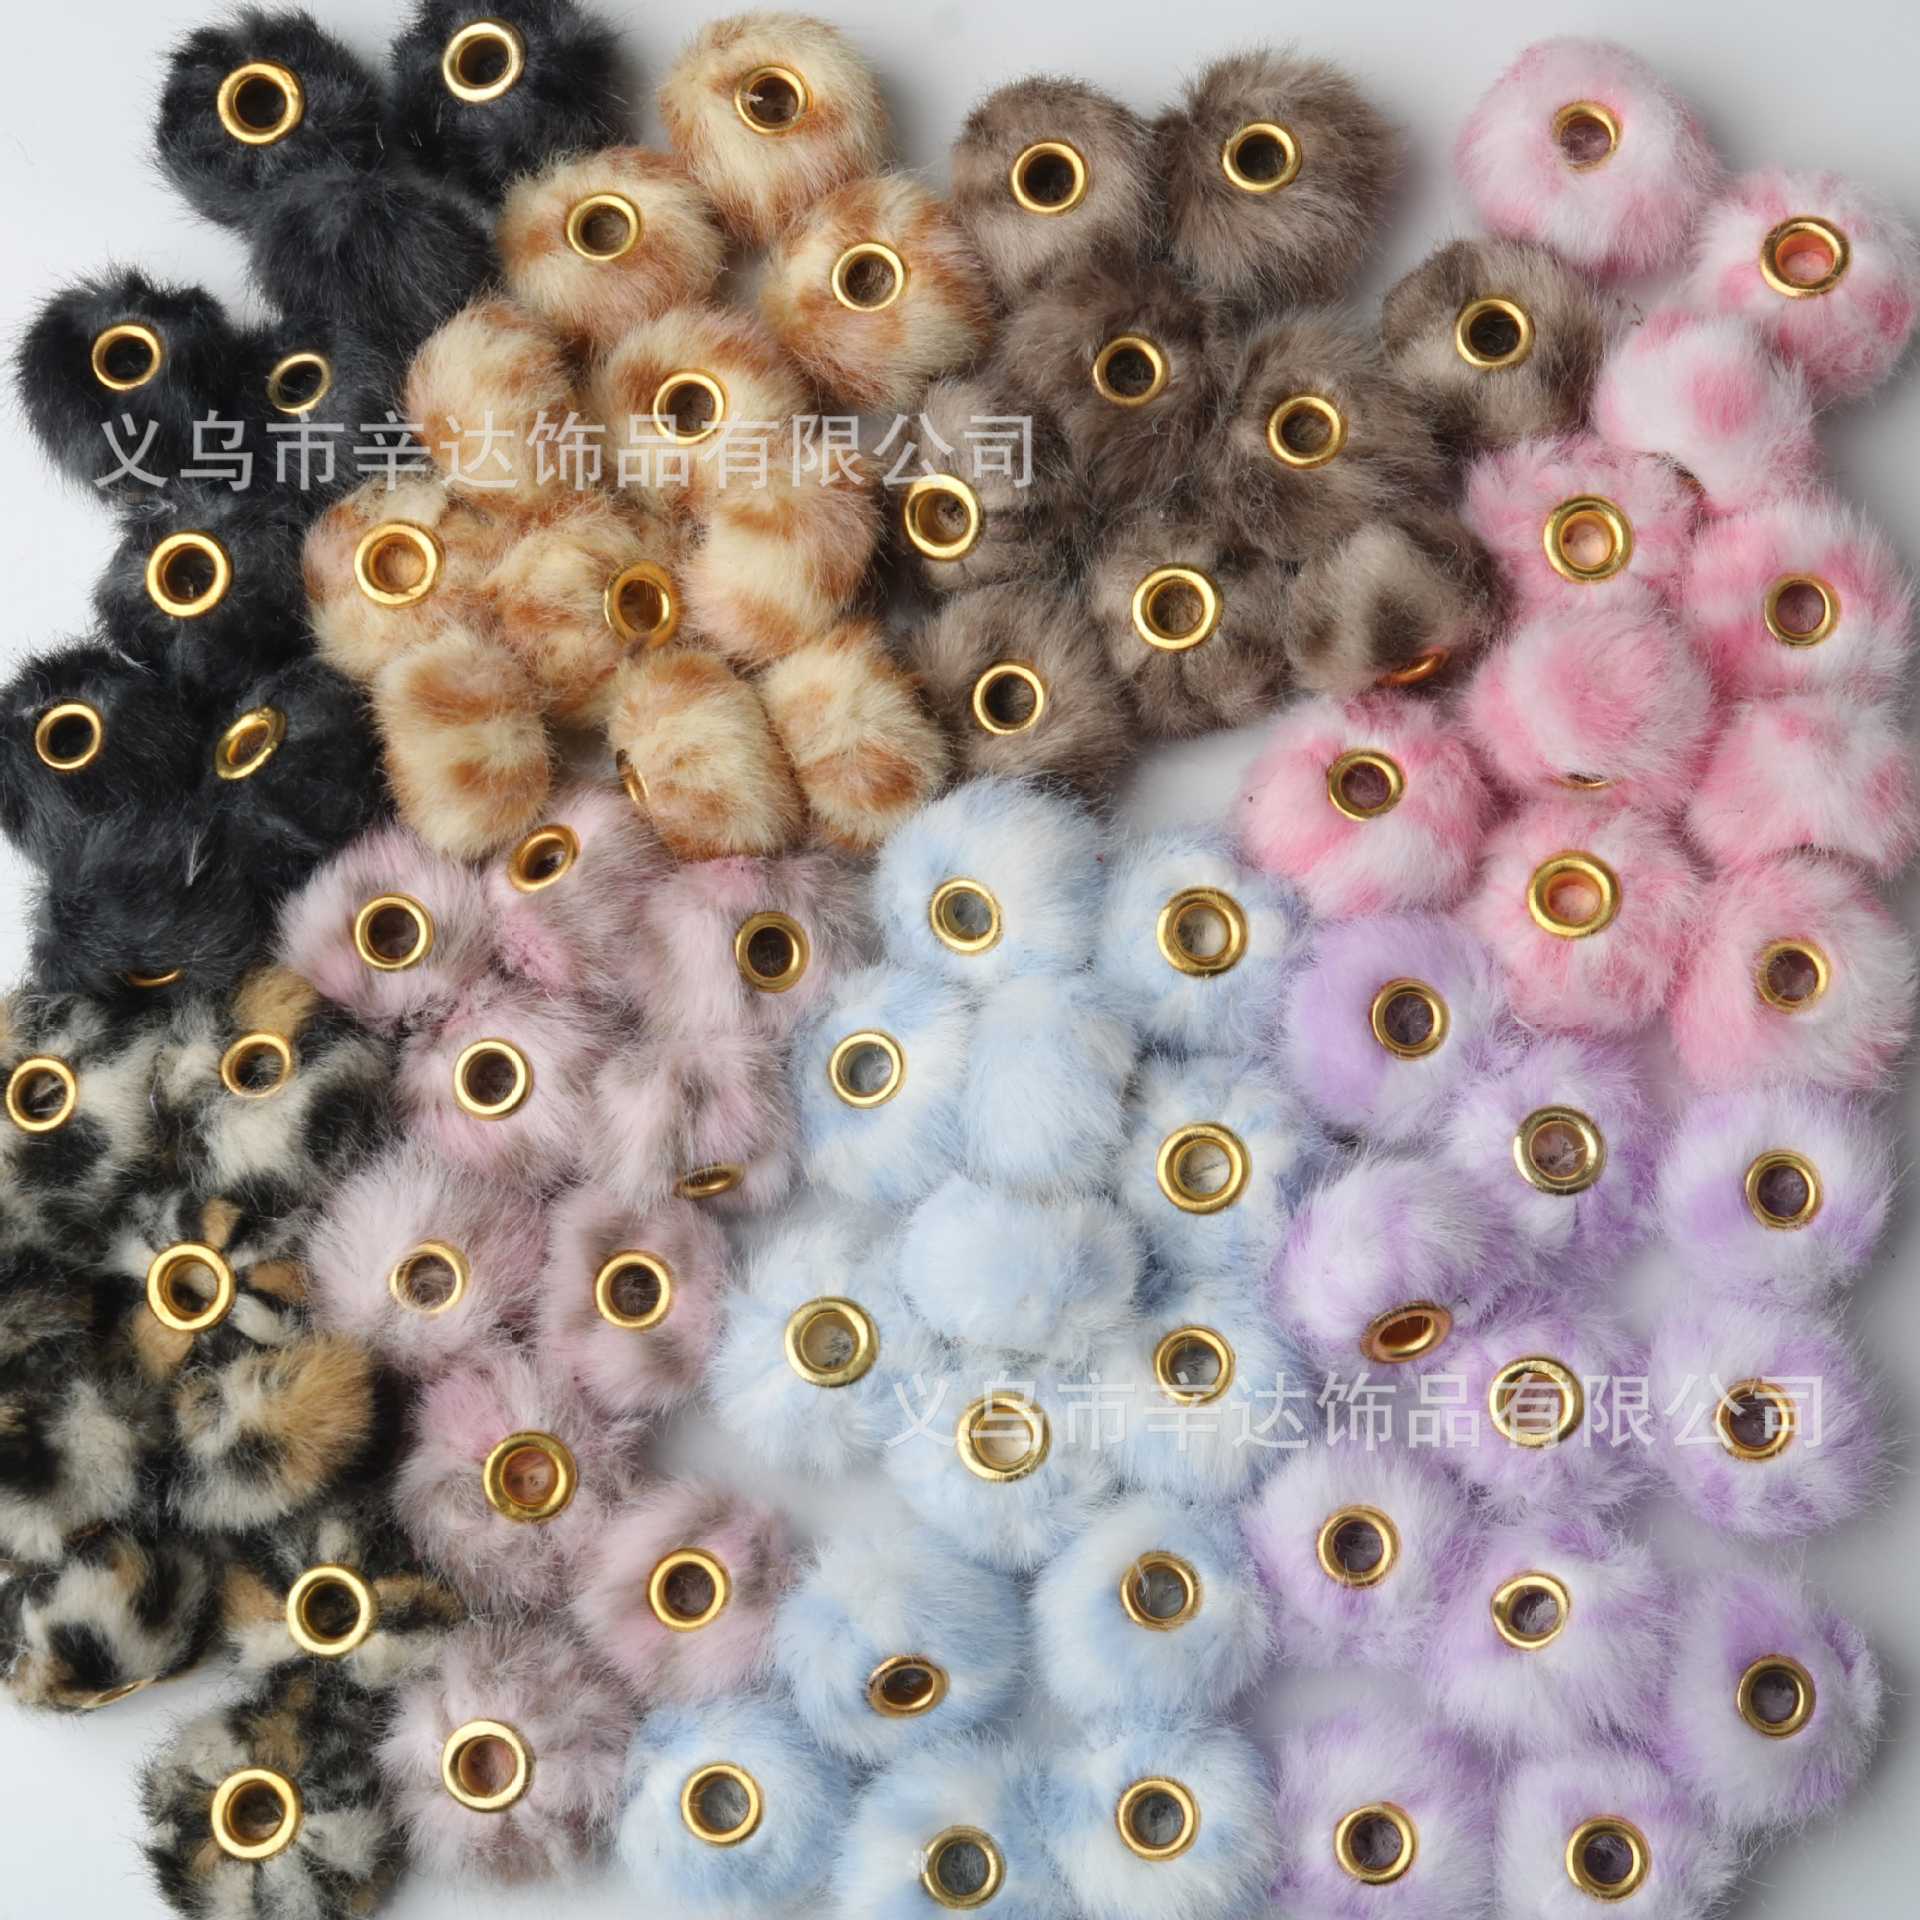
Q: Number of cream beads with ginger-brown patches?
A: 11